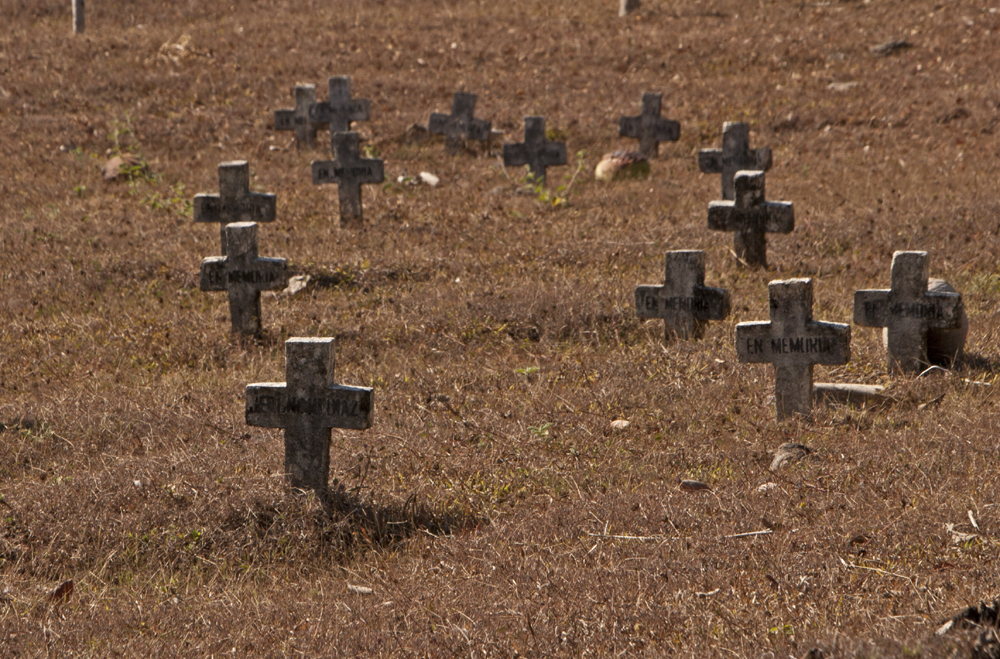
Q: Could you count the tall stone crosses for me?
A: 14